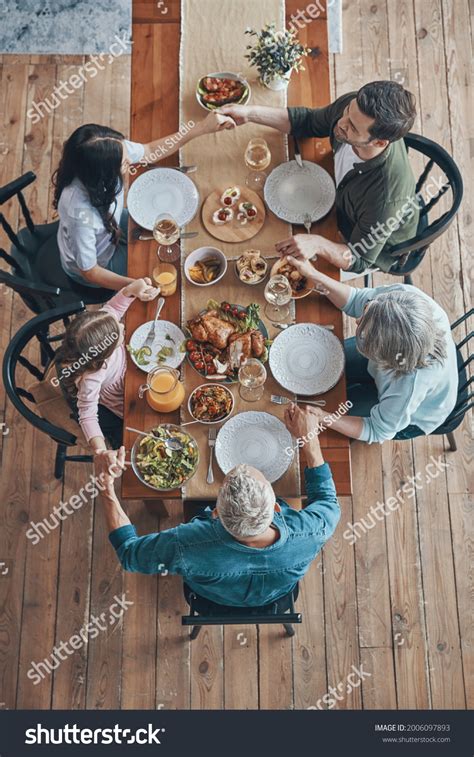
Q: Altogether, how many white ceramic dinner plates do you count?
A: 5